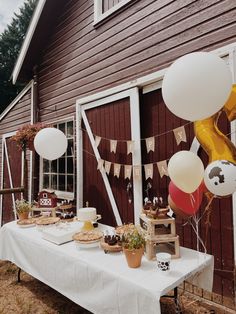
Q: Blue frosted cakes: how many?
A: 0